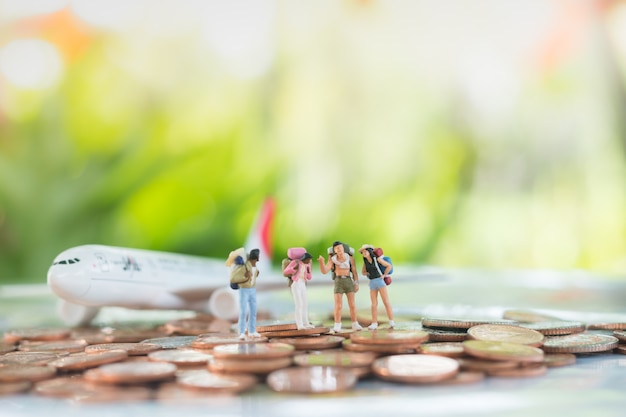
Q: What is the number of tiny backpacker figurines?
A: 4